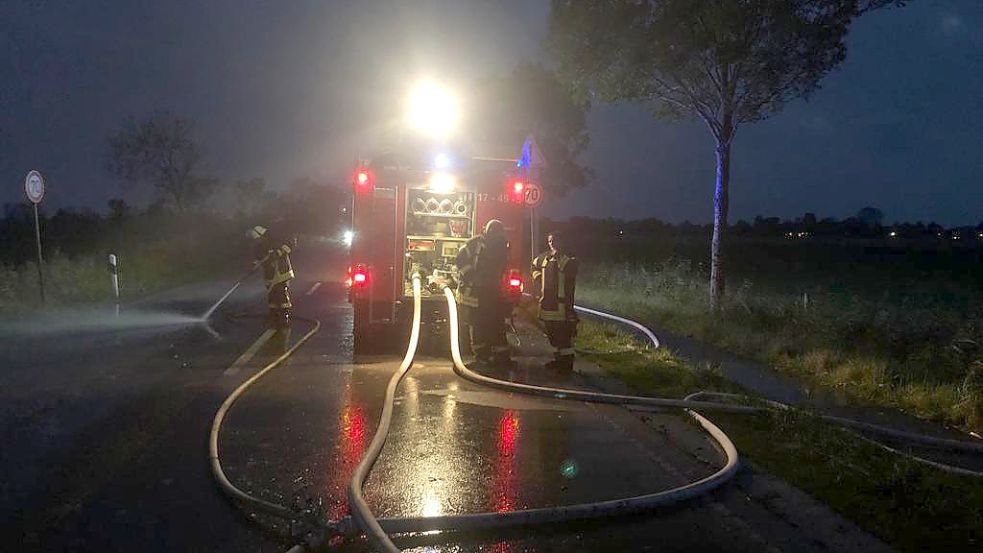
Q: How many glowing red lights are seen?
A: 4